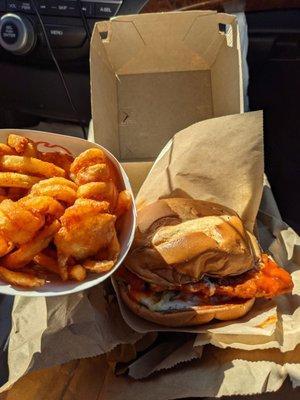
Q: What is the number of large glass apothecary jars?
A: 0